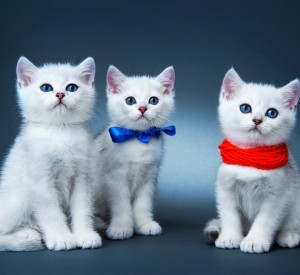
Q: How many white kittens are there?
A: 3